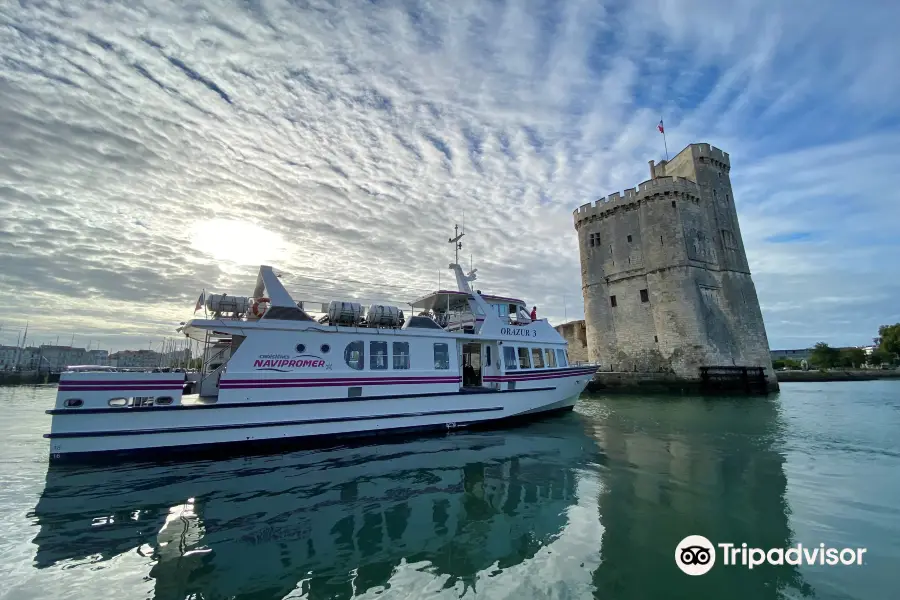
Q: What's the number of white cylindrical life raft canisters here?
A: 3